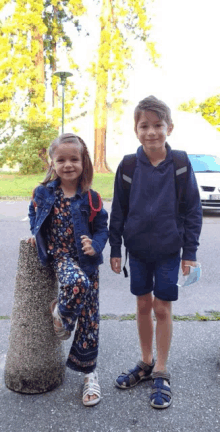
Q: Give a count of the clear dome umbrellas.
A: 0